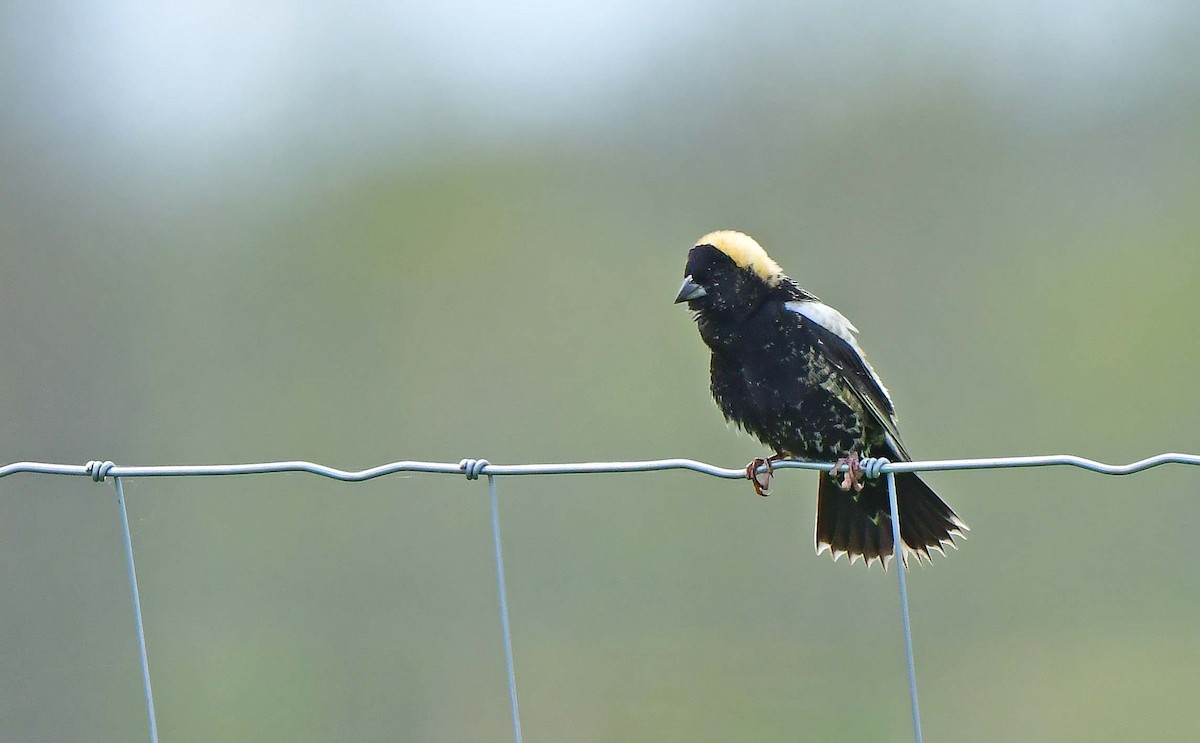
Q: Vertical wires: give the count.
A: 3